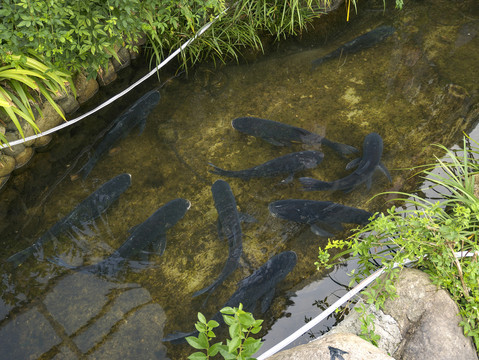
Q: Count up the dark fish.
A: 10